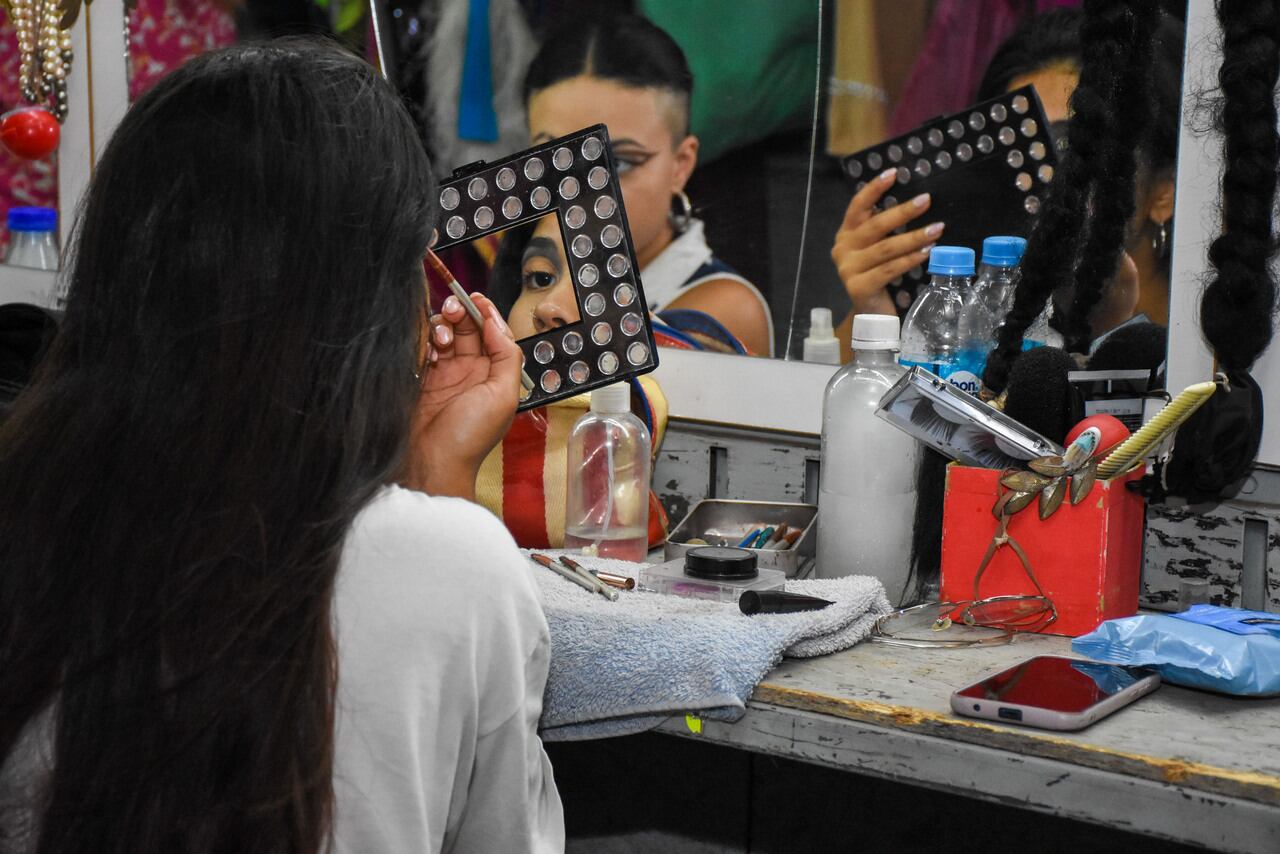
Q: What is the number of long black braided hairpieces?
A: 3